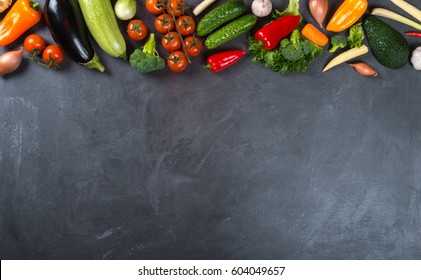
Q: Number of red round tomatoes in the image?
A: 10